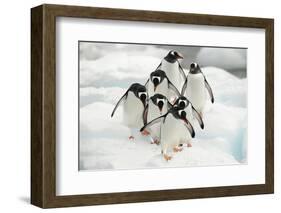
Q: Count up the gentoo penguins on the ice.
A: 7